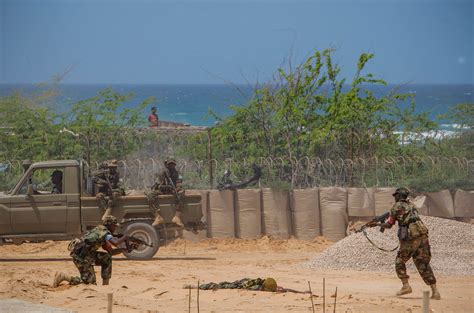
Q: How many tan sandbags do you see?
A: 11